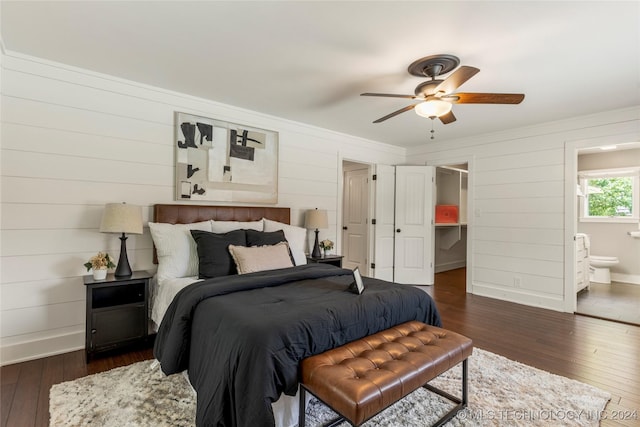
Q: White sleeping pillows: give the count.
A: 3